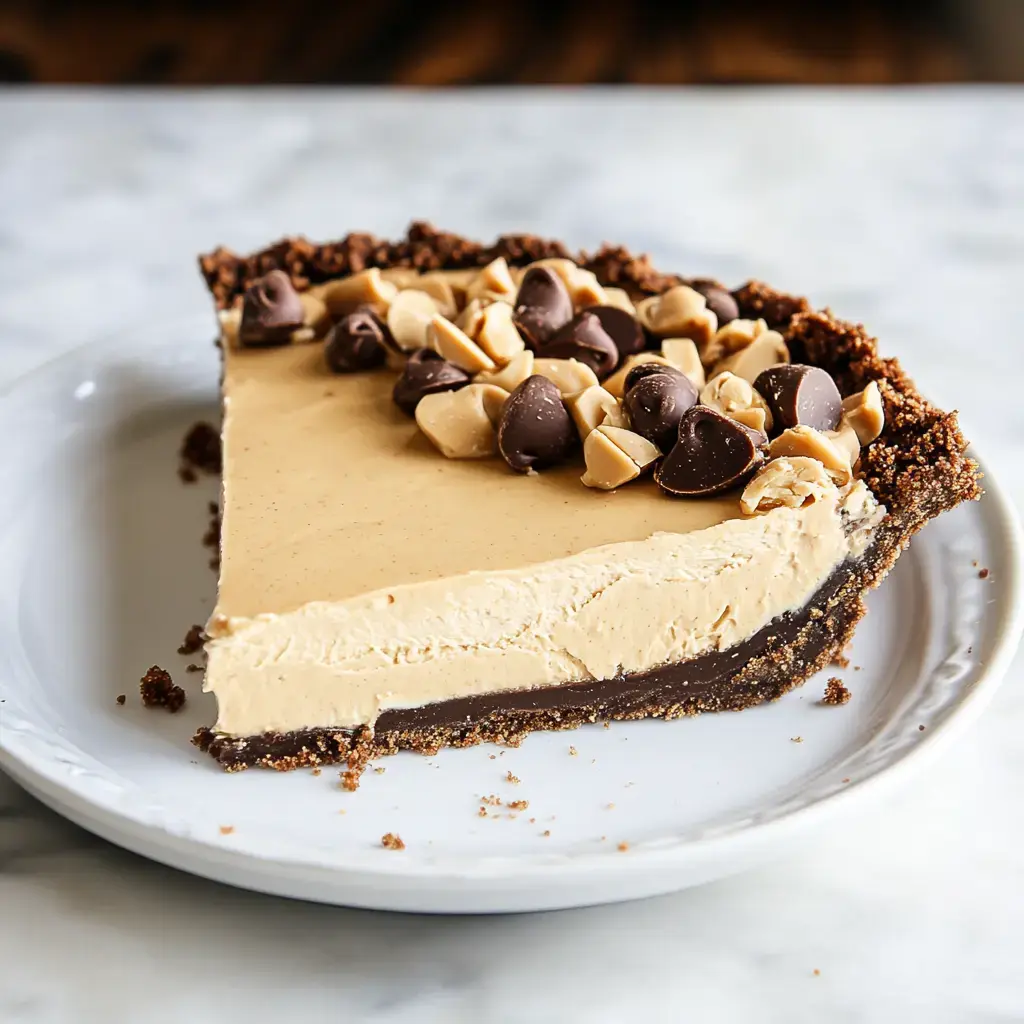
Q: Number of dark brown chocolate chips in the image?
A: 11